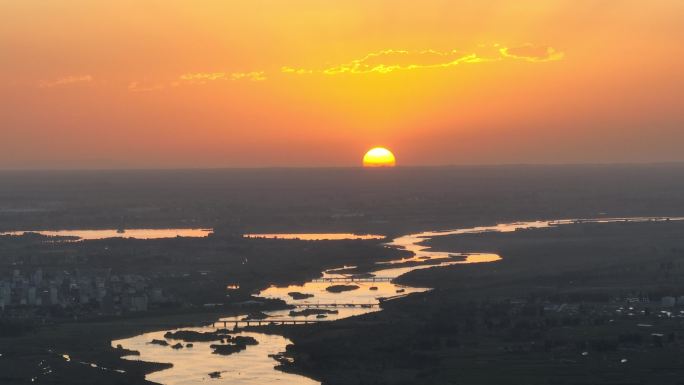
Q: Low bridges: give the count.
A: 3